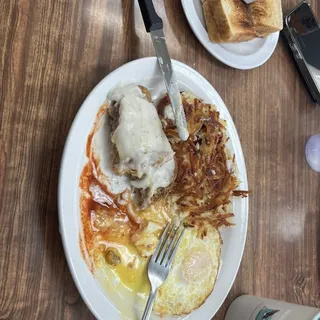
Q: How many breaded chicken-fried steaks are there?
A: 1